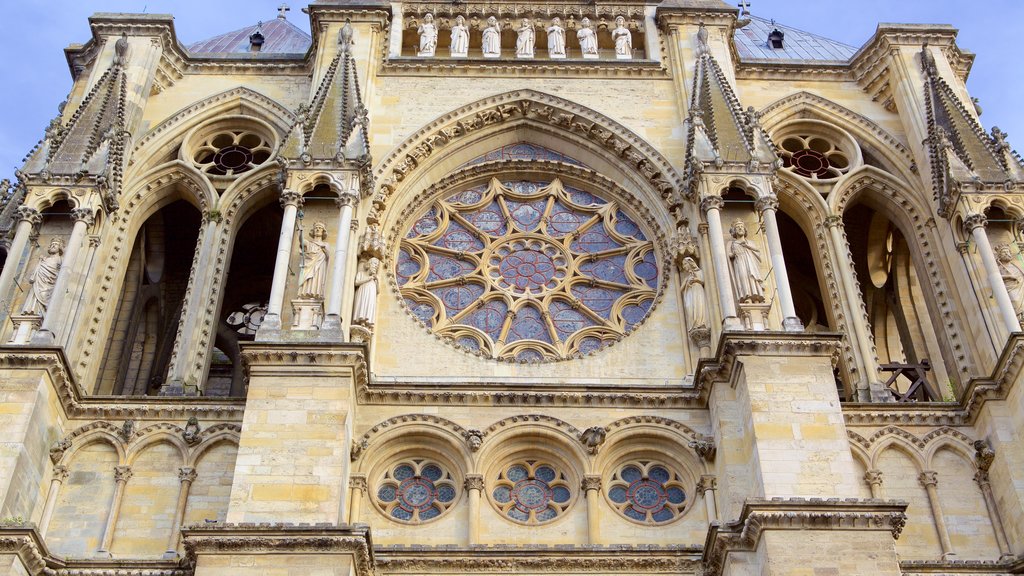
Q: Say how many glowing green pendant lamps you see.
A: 0